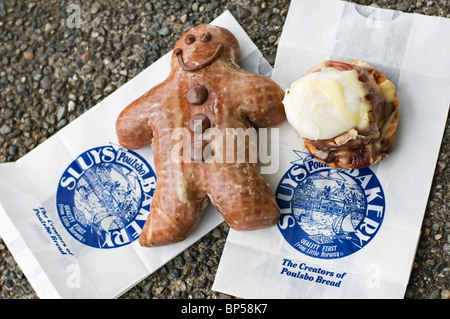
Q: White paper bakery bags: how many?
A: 2